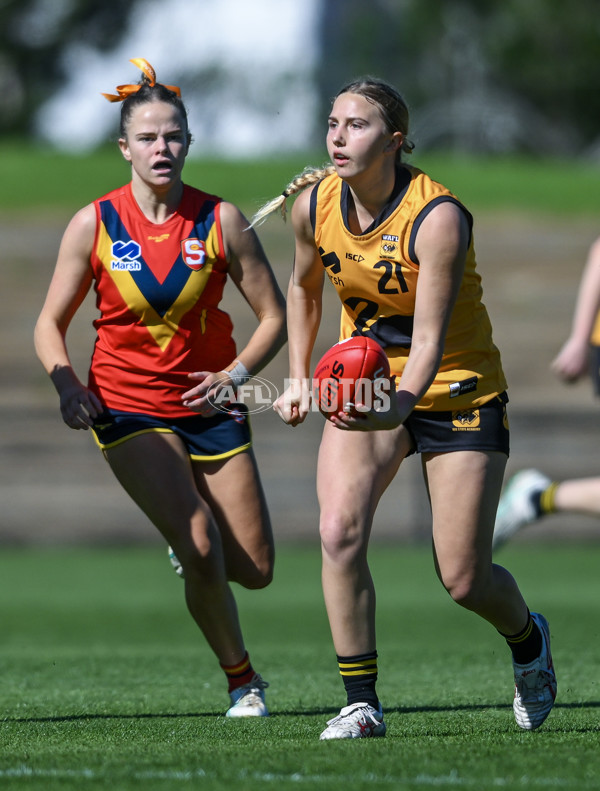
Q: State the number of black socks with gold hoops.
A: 3